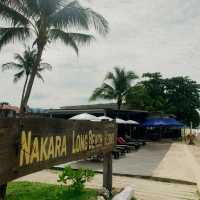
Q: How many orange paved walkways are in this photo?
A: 0